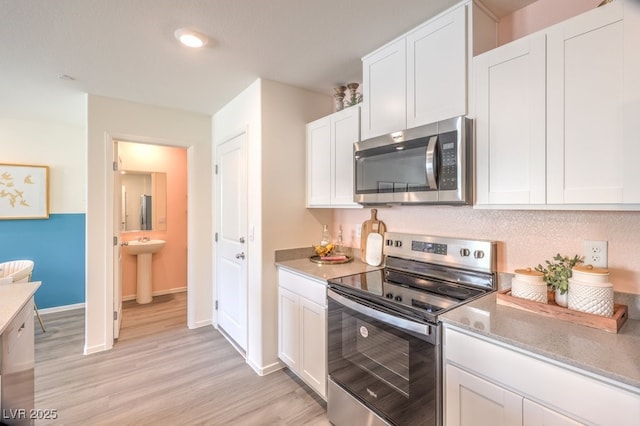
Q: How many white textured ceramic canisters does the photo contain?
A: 2